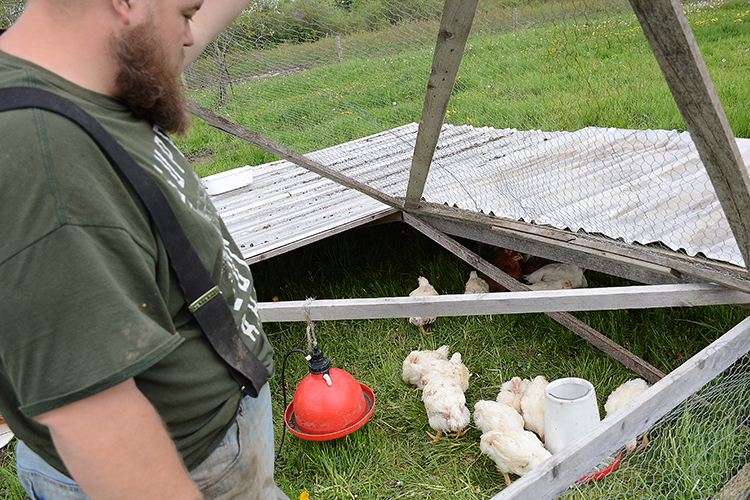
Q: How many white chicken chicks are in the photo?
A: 12